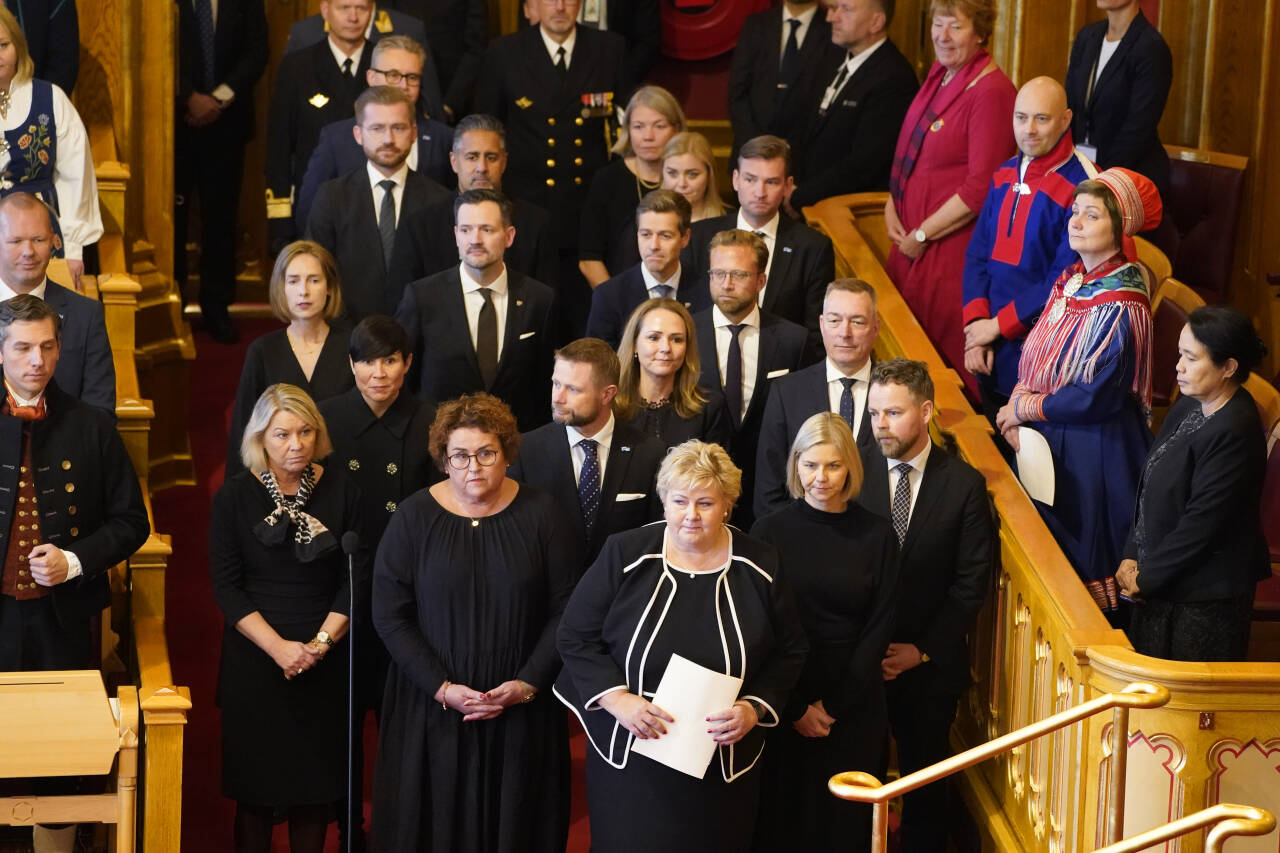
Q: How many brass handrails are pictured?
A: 2